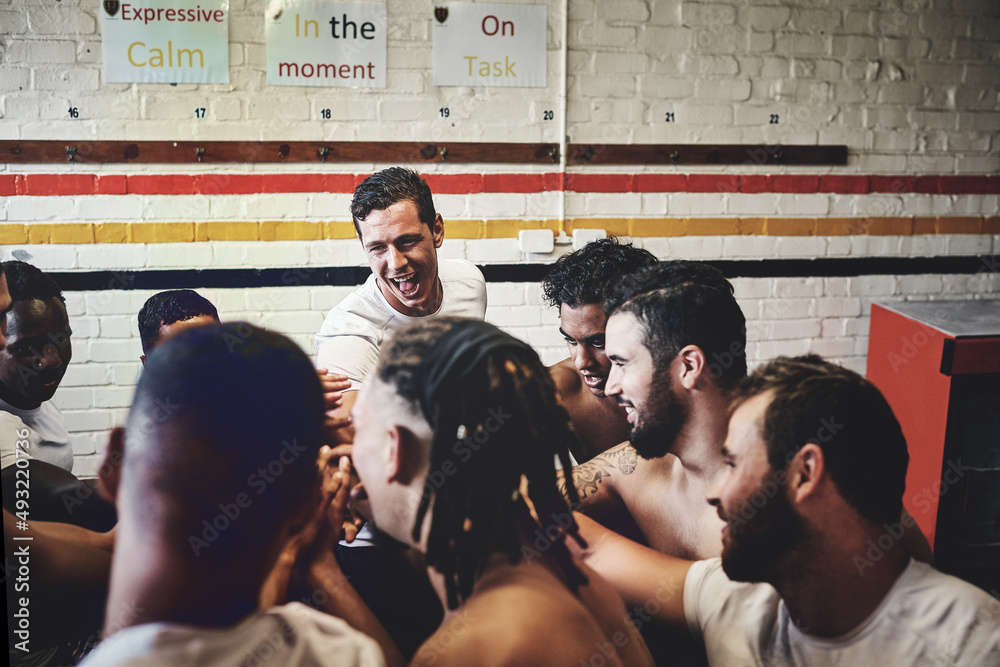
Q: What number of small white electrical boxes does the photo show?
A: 2